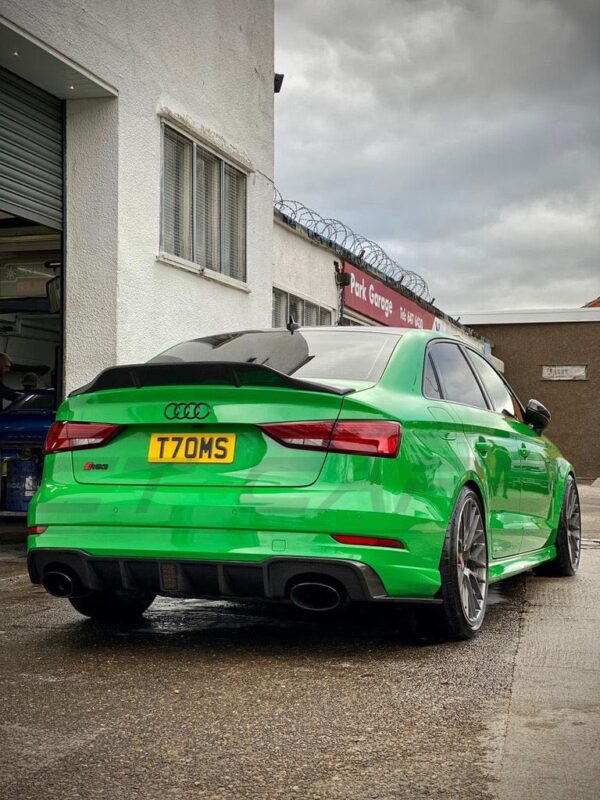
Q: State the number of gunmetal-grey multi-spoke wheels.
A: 2